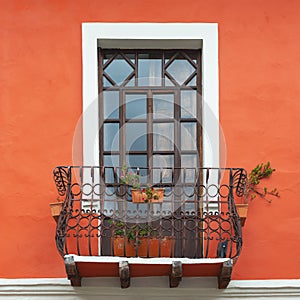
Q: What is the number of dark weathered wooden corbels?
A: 4